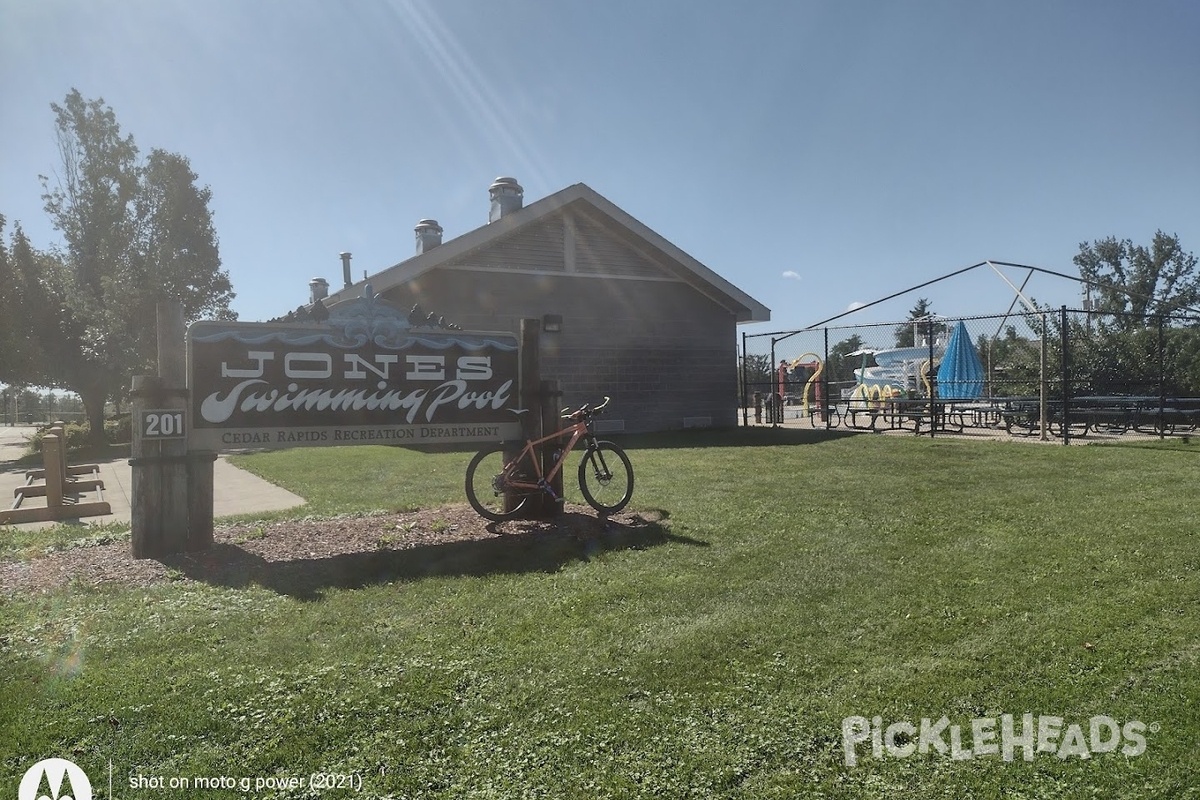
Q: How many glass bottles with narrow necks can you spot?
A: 0